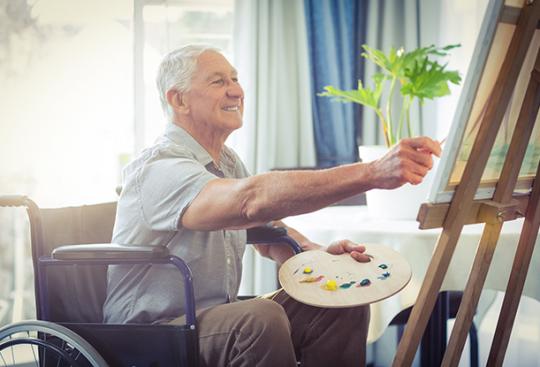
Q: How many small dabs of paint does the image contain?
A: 7